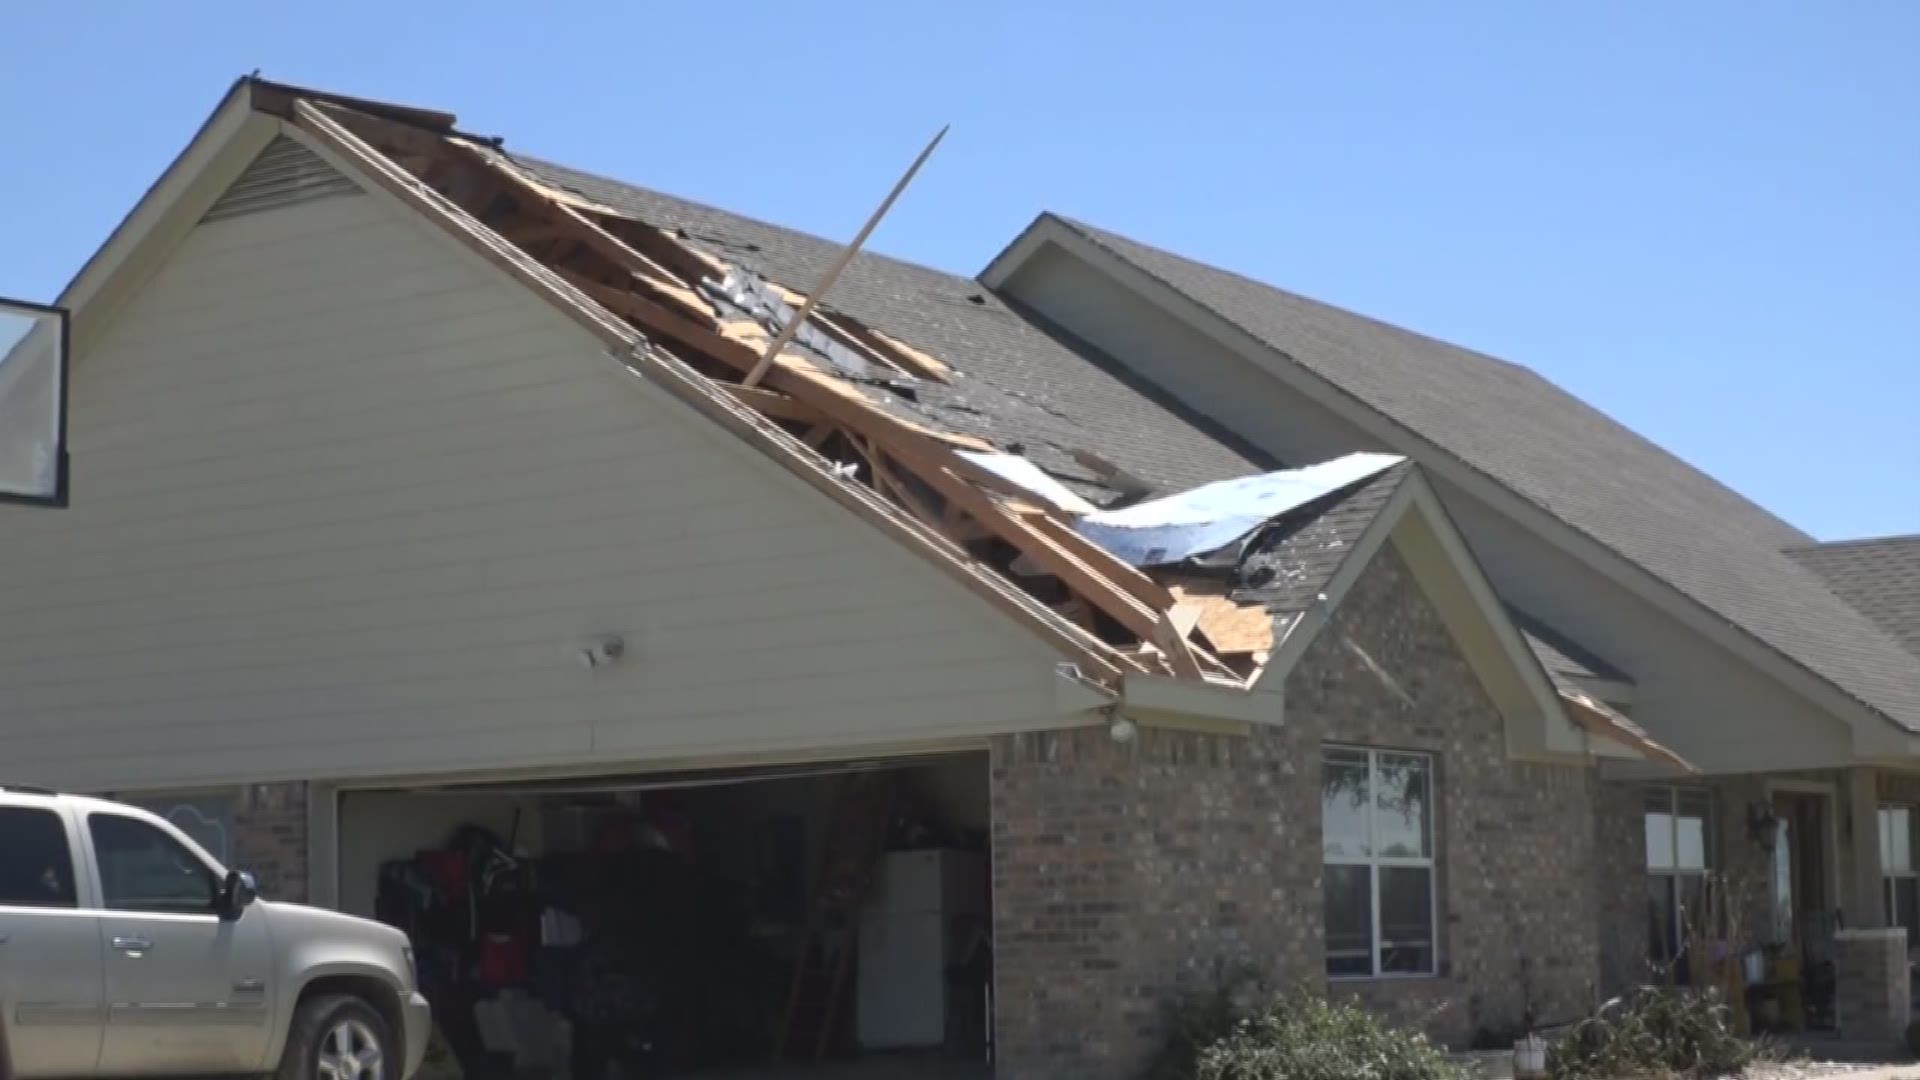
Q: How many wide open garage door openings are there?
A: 1